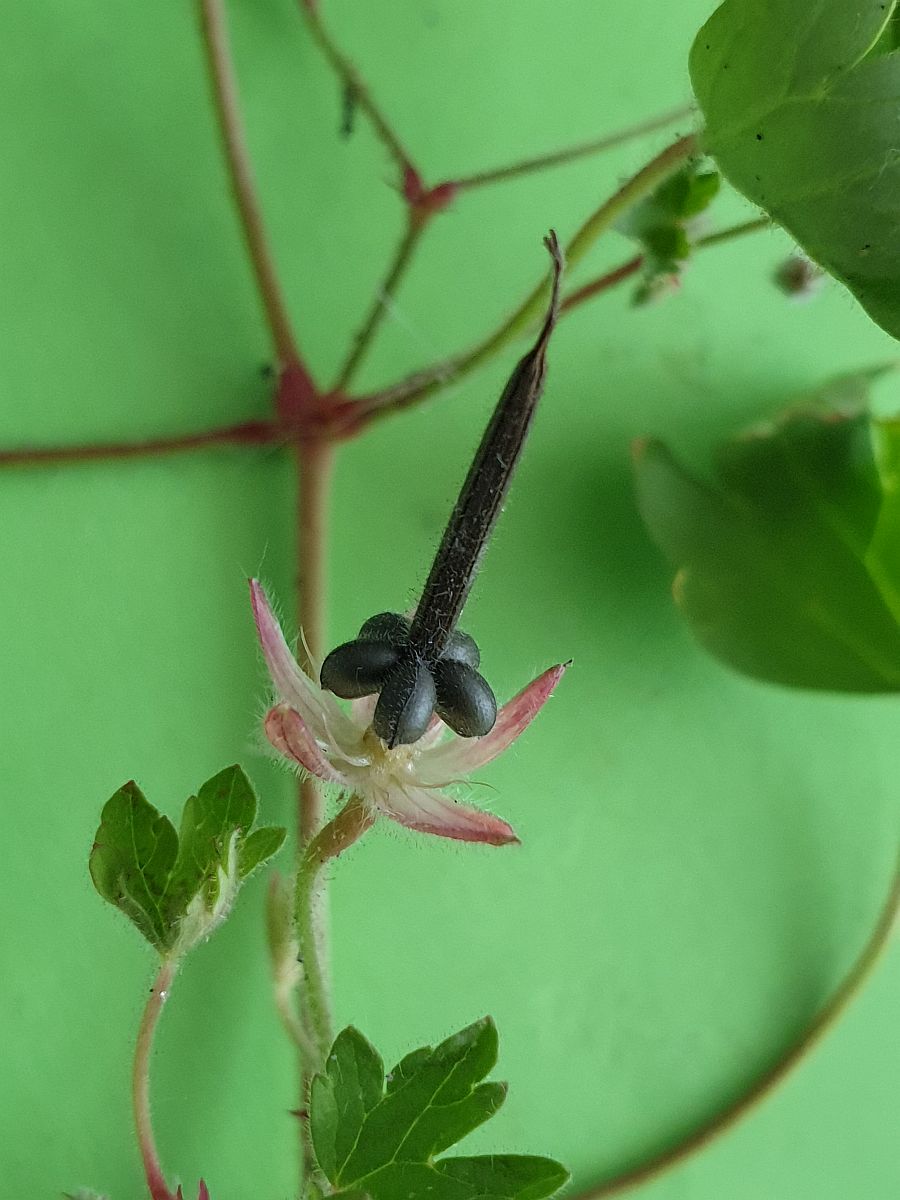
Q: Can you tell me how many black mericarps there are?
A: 5